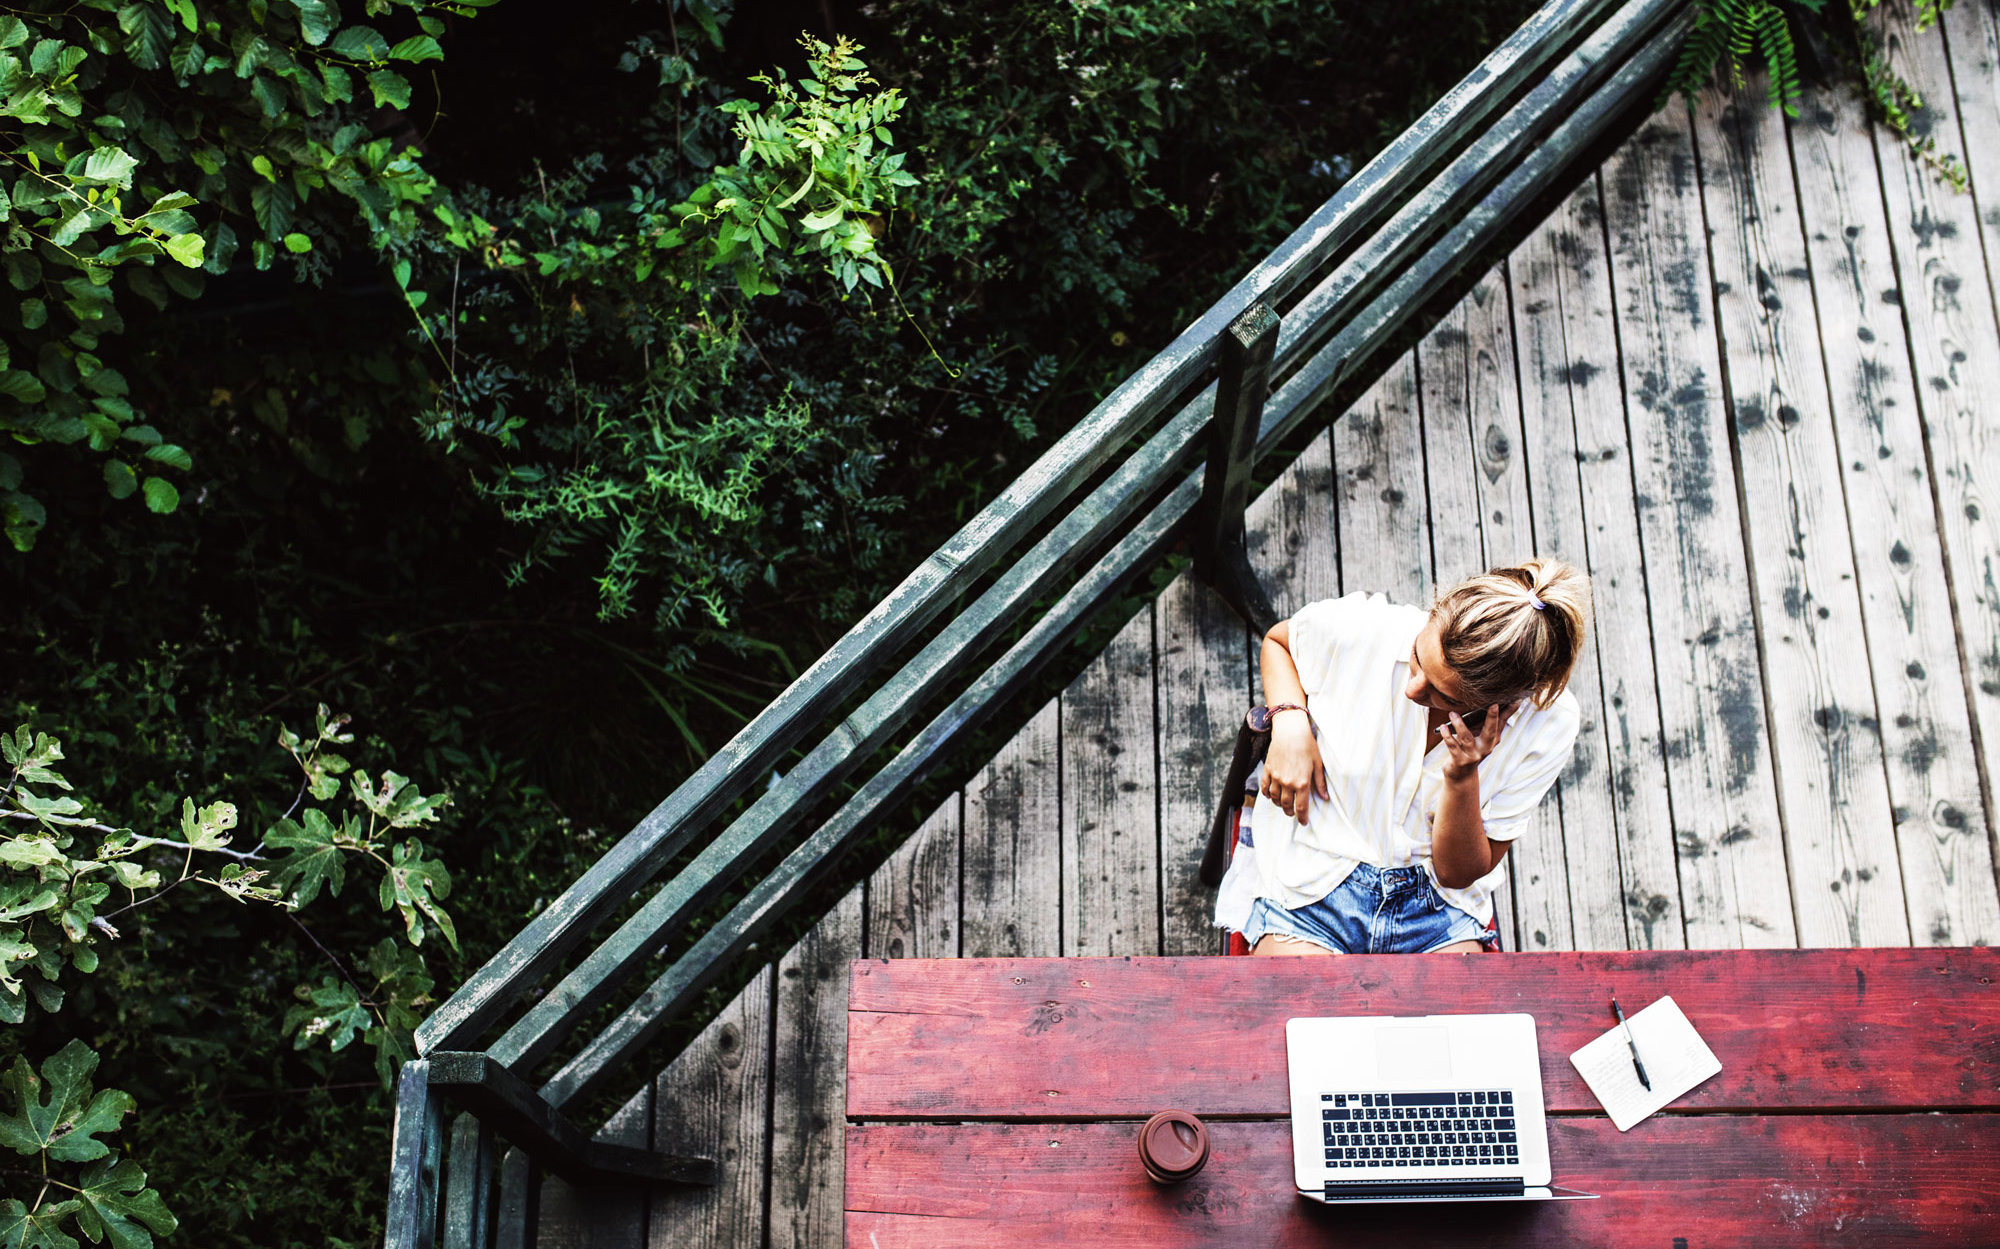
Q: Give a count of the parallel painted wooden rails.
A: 3